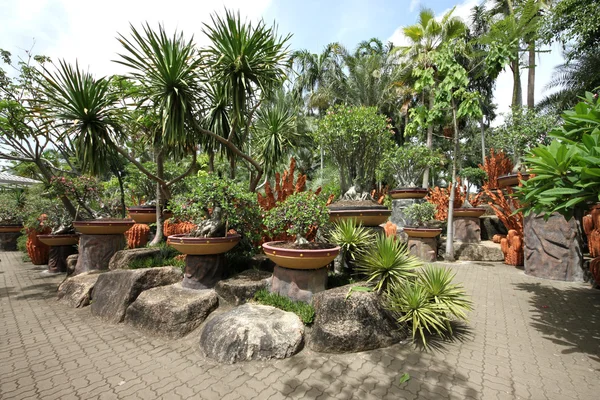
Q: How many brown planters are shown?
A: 11